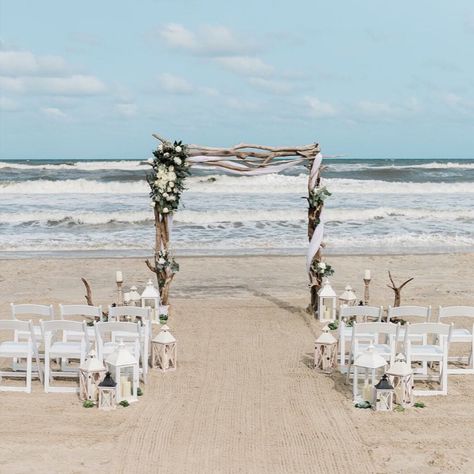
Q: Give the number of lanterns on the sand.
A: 12